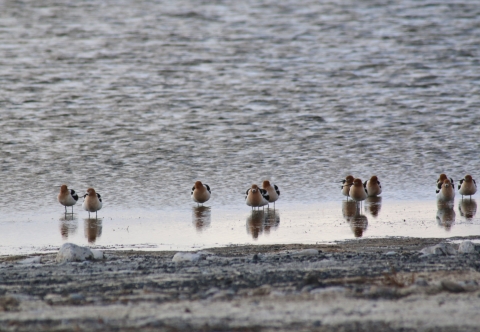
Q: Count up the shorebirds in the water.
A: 11